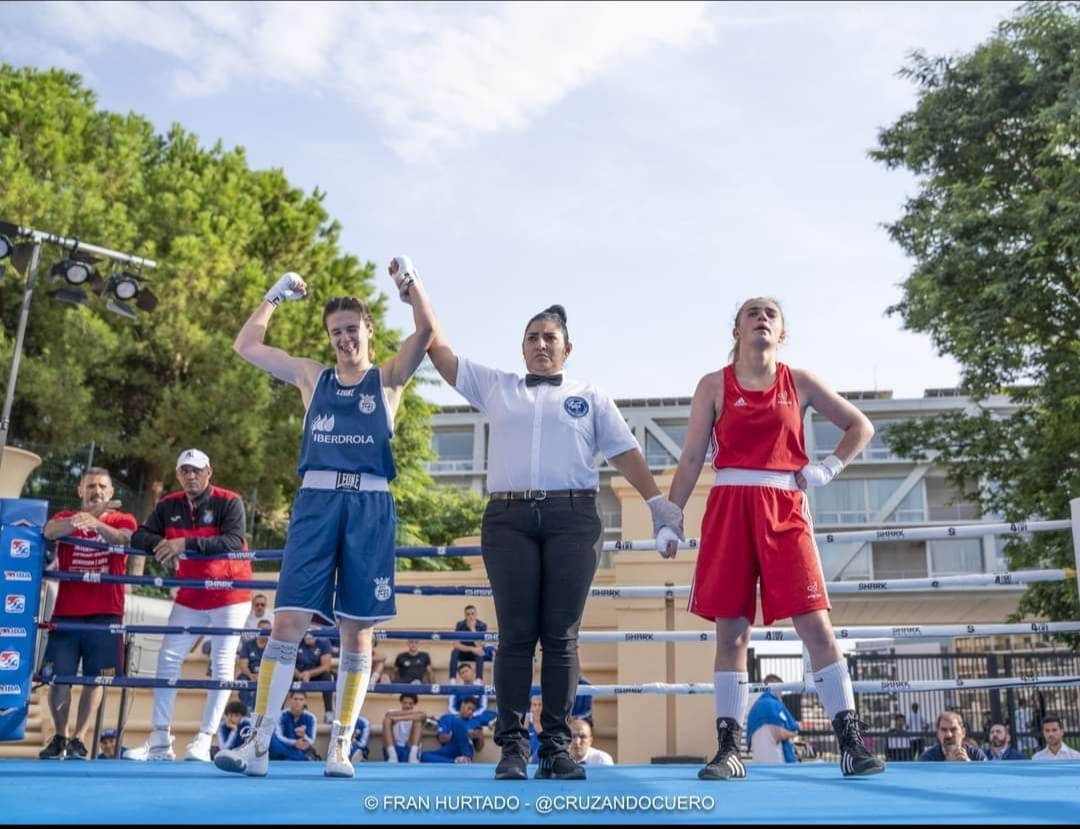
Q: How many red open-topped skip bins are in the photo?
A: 0